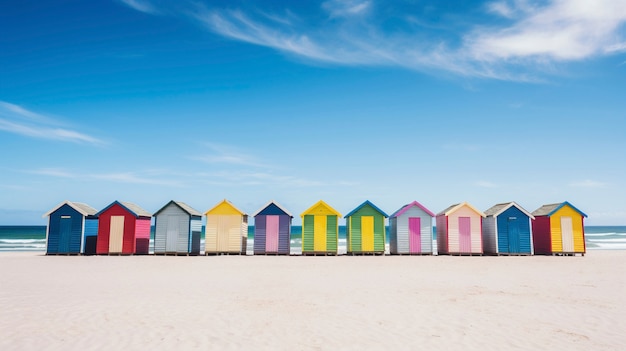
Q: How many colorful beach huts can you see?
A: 11